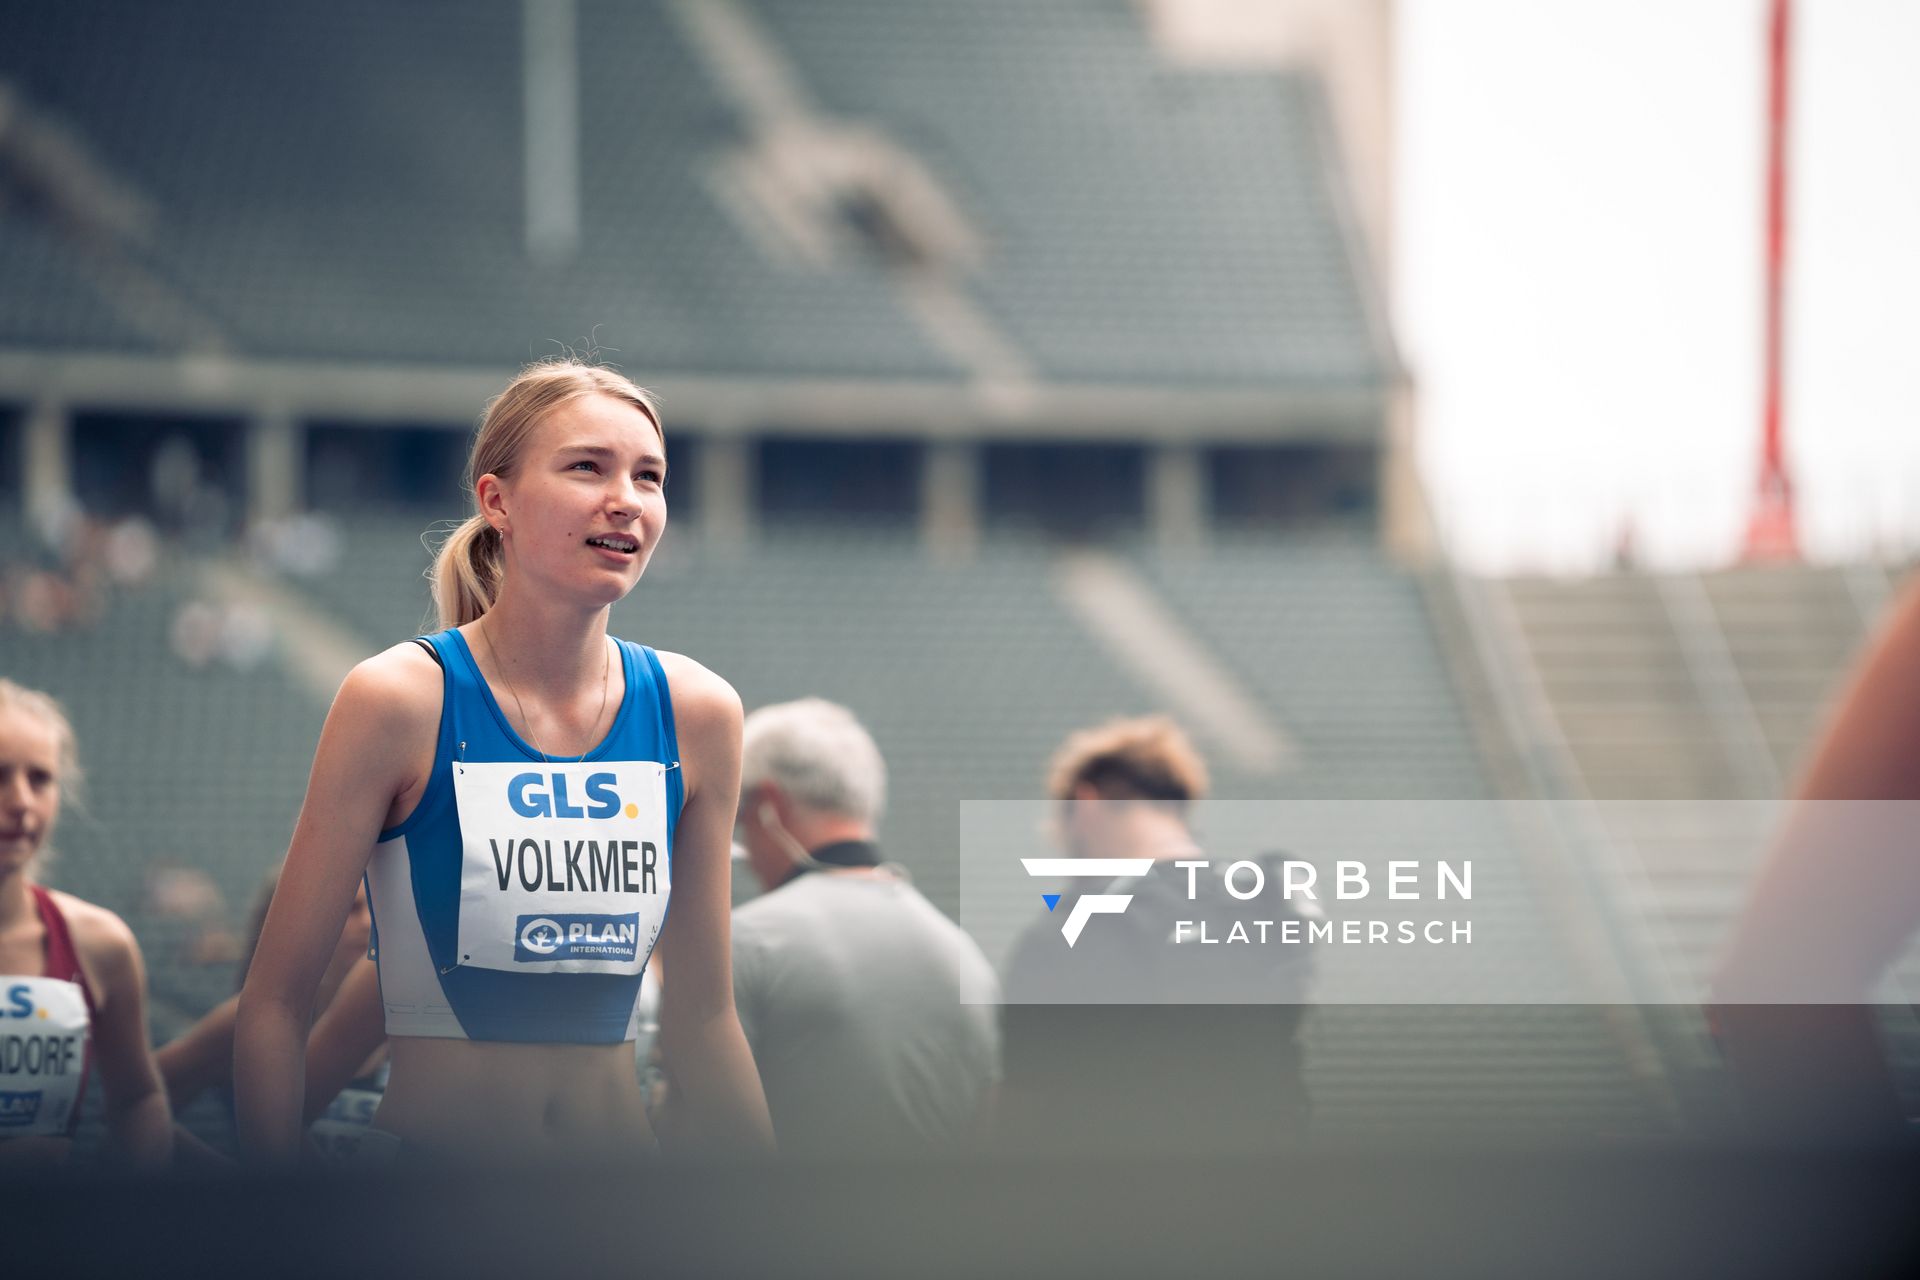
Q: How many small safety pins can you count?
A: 3